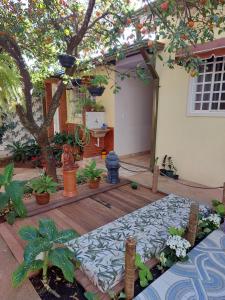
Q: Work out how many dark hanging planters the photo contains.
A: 3